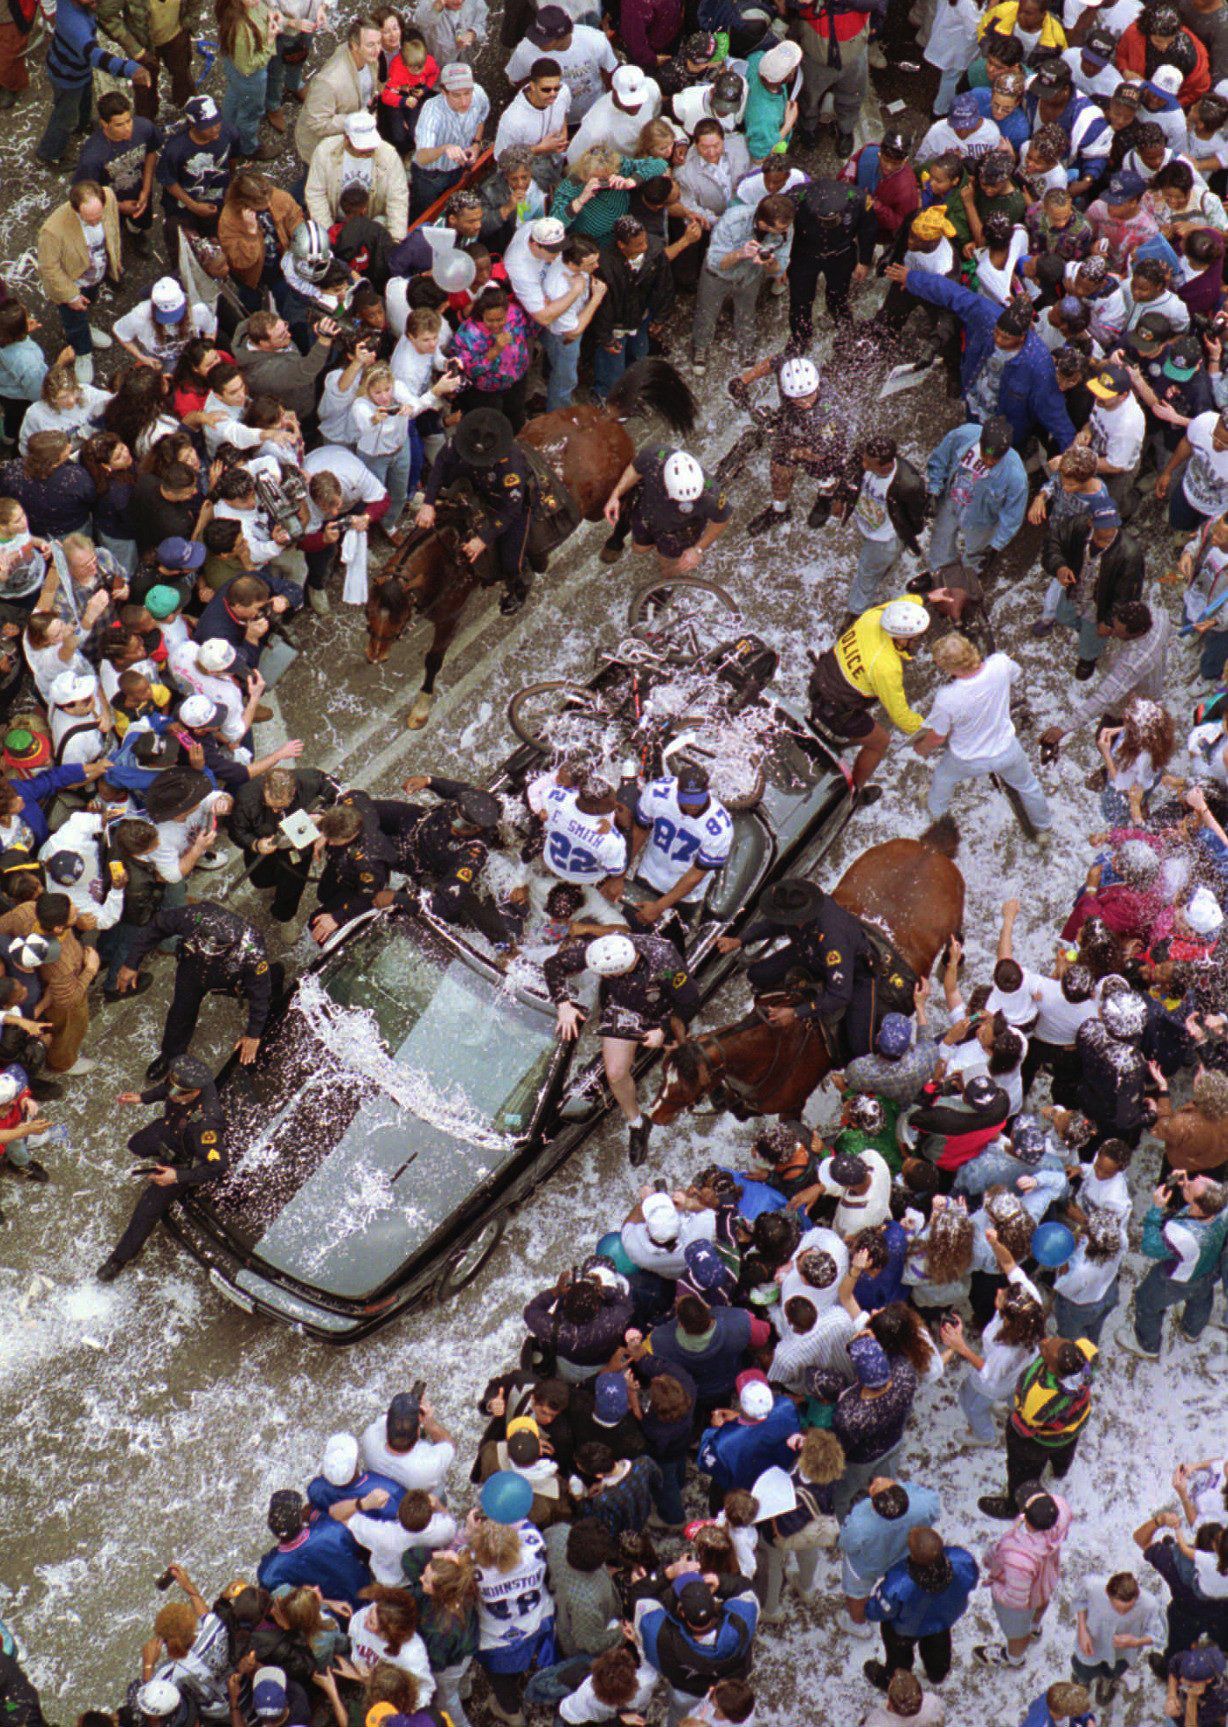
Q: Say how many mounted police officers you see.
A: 2